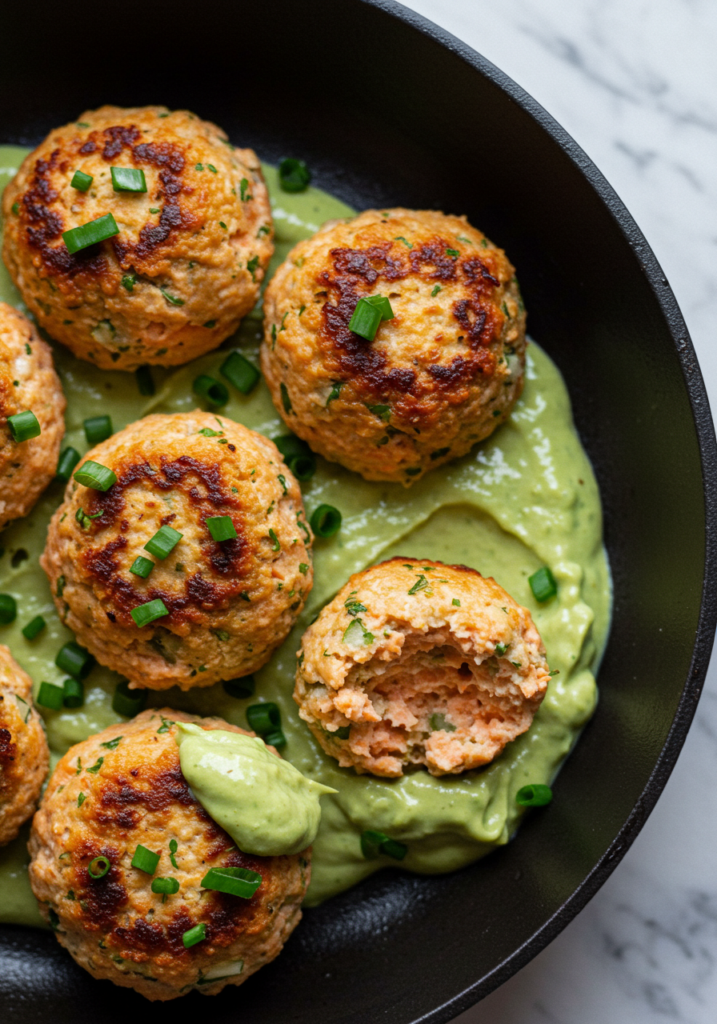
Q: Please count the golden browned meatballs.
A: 7